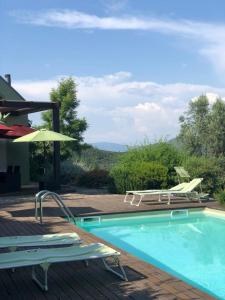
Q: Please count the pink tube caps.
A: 0